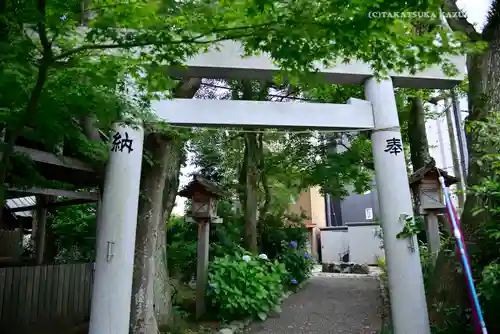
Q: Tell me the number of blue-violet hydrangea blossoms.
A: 3